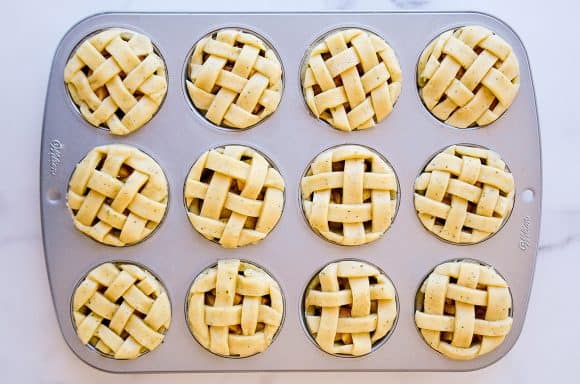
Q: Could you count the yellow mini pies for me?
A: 12